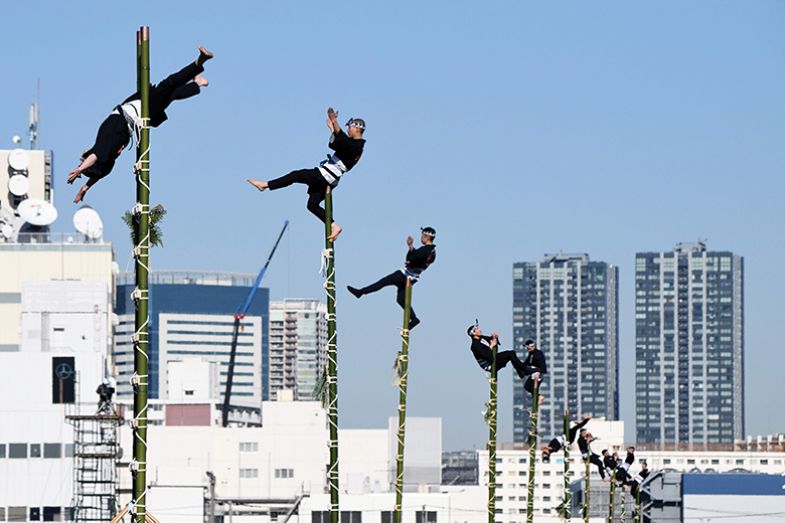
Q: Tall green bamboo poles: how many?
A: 10